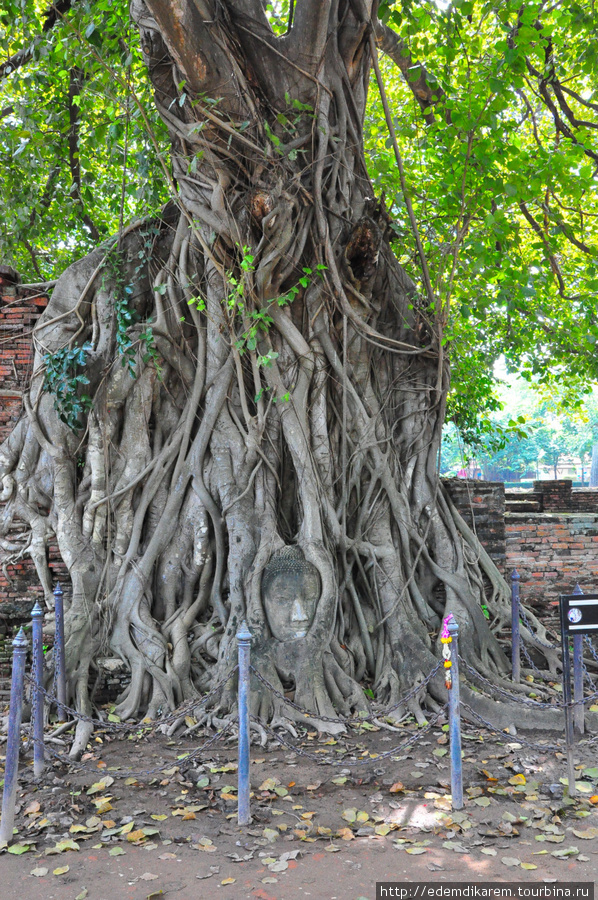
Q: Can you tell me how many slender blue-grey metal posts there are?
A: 7